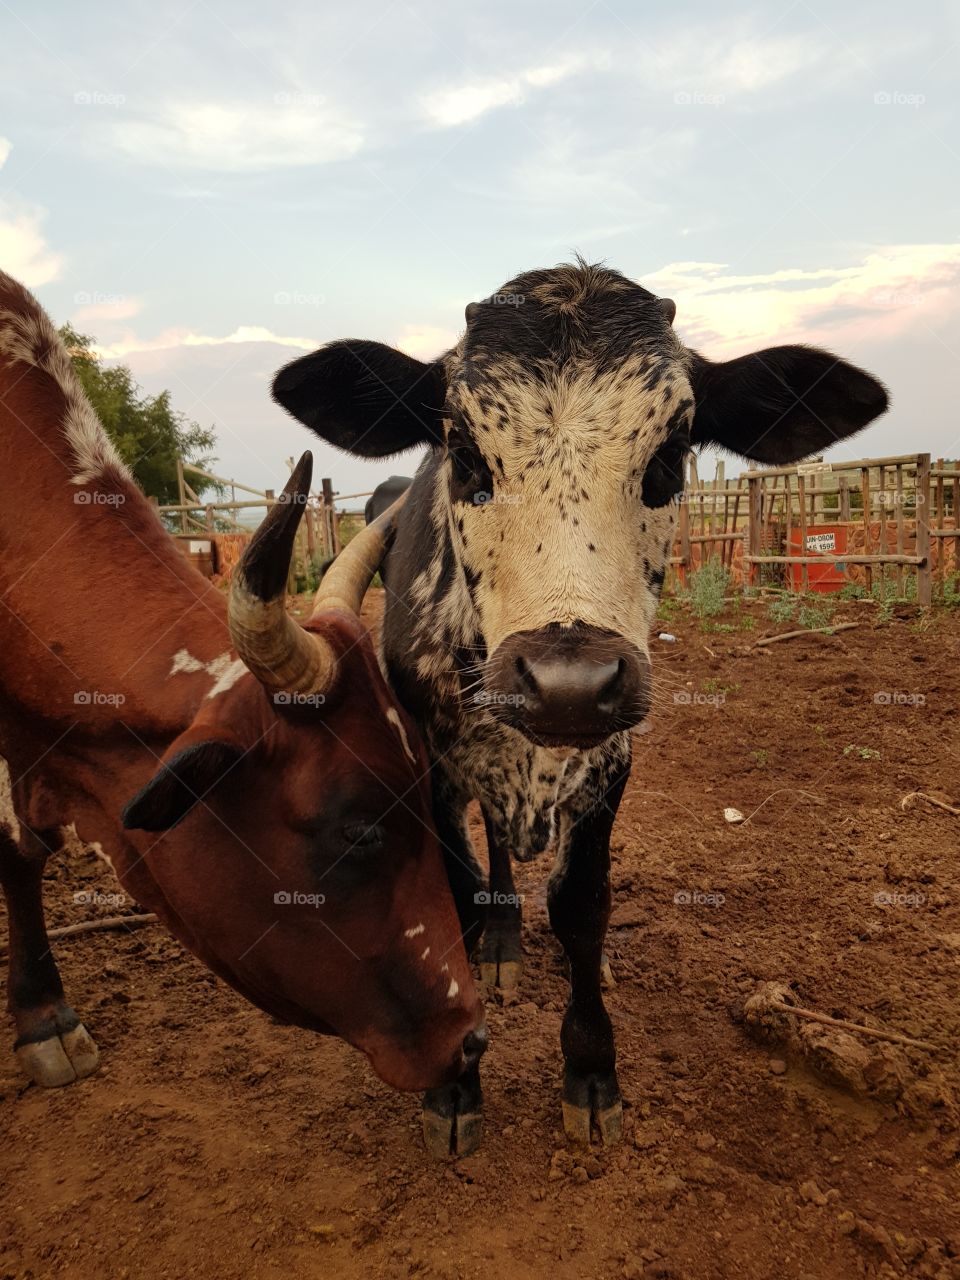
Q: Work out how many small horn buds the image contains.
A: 2